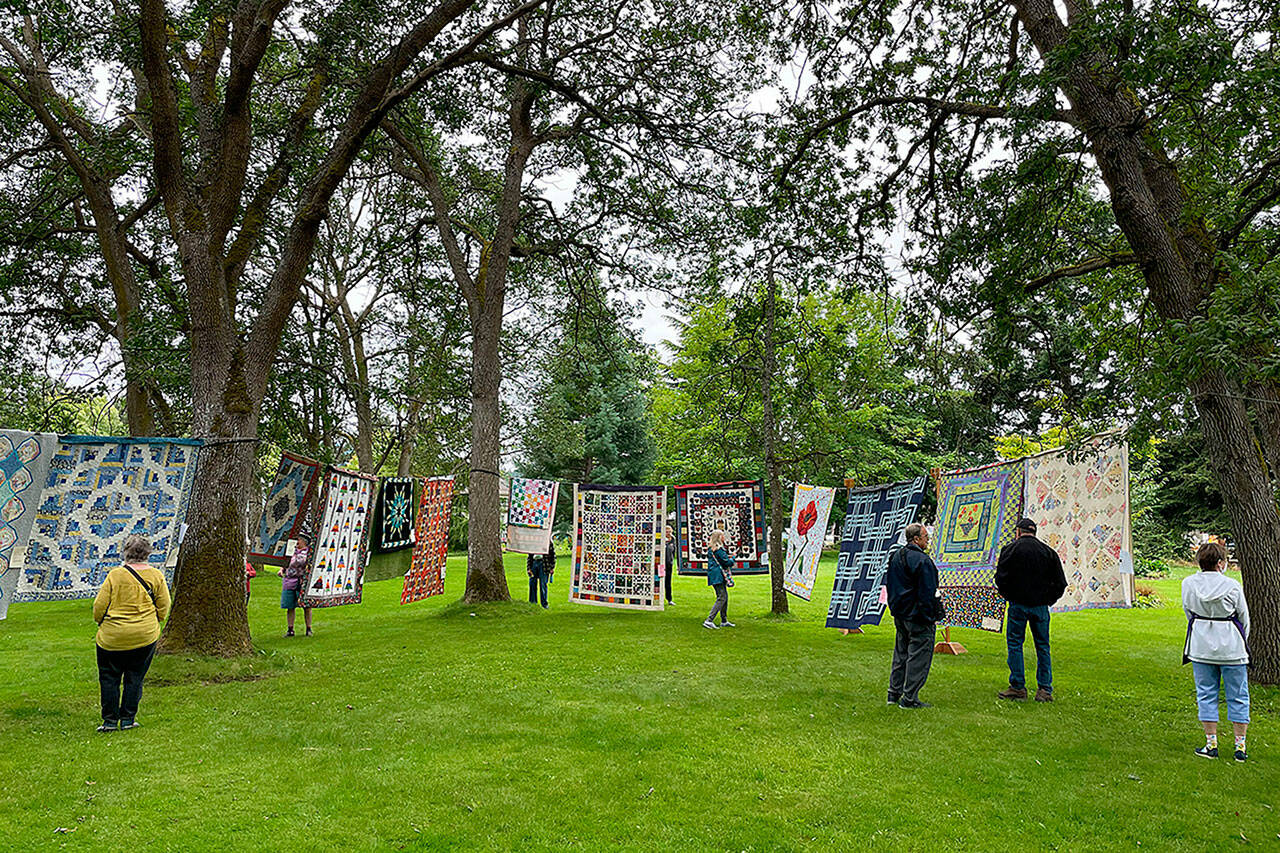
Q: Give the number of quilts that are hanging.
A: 13